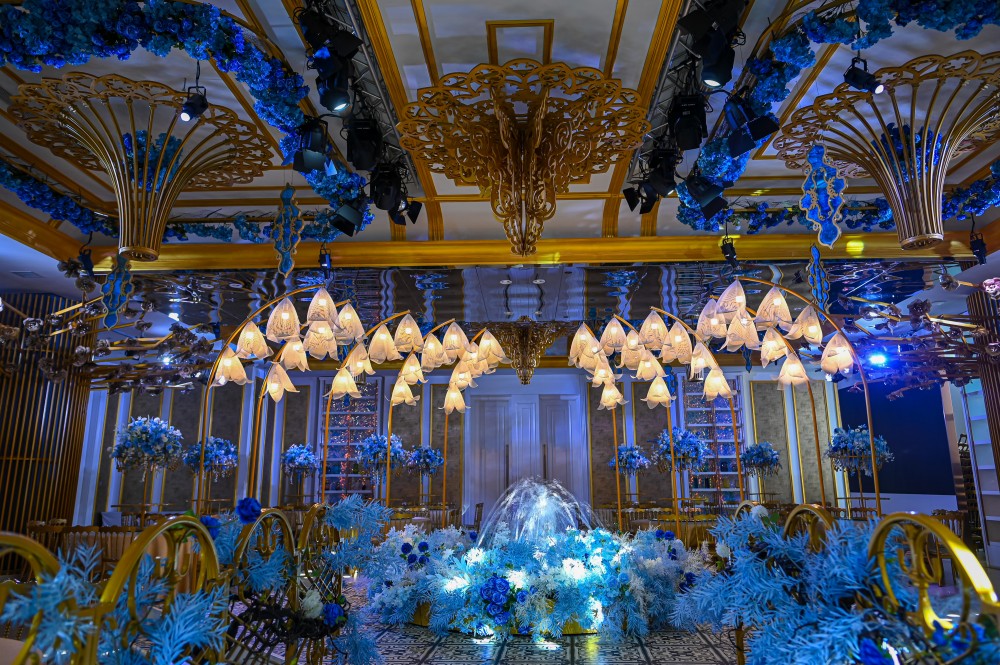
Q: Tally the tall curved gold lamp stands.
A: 10